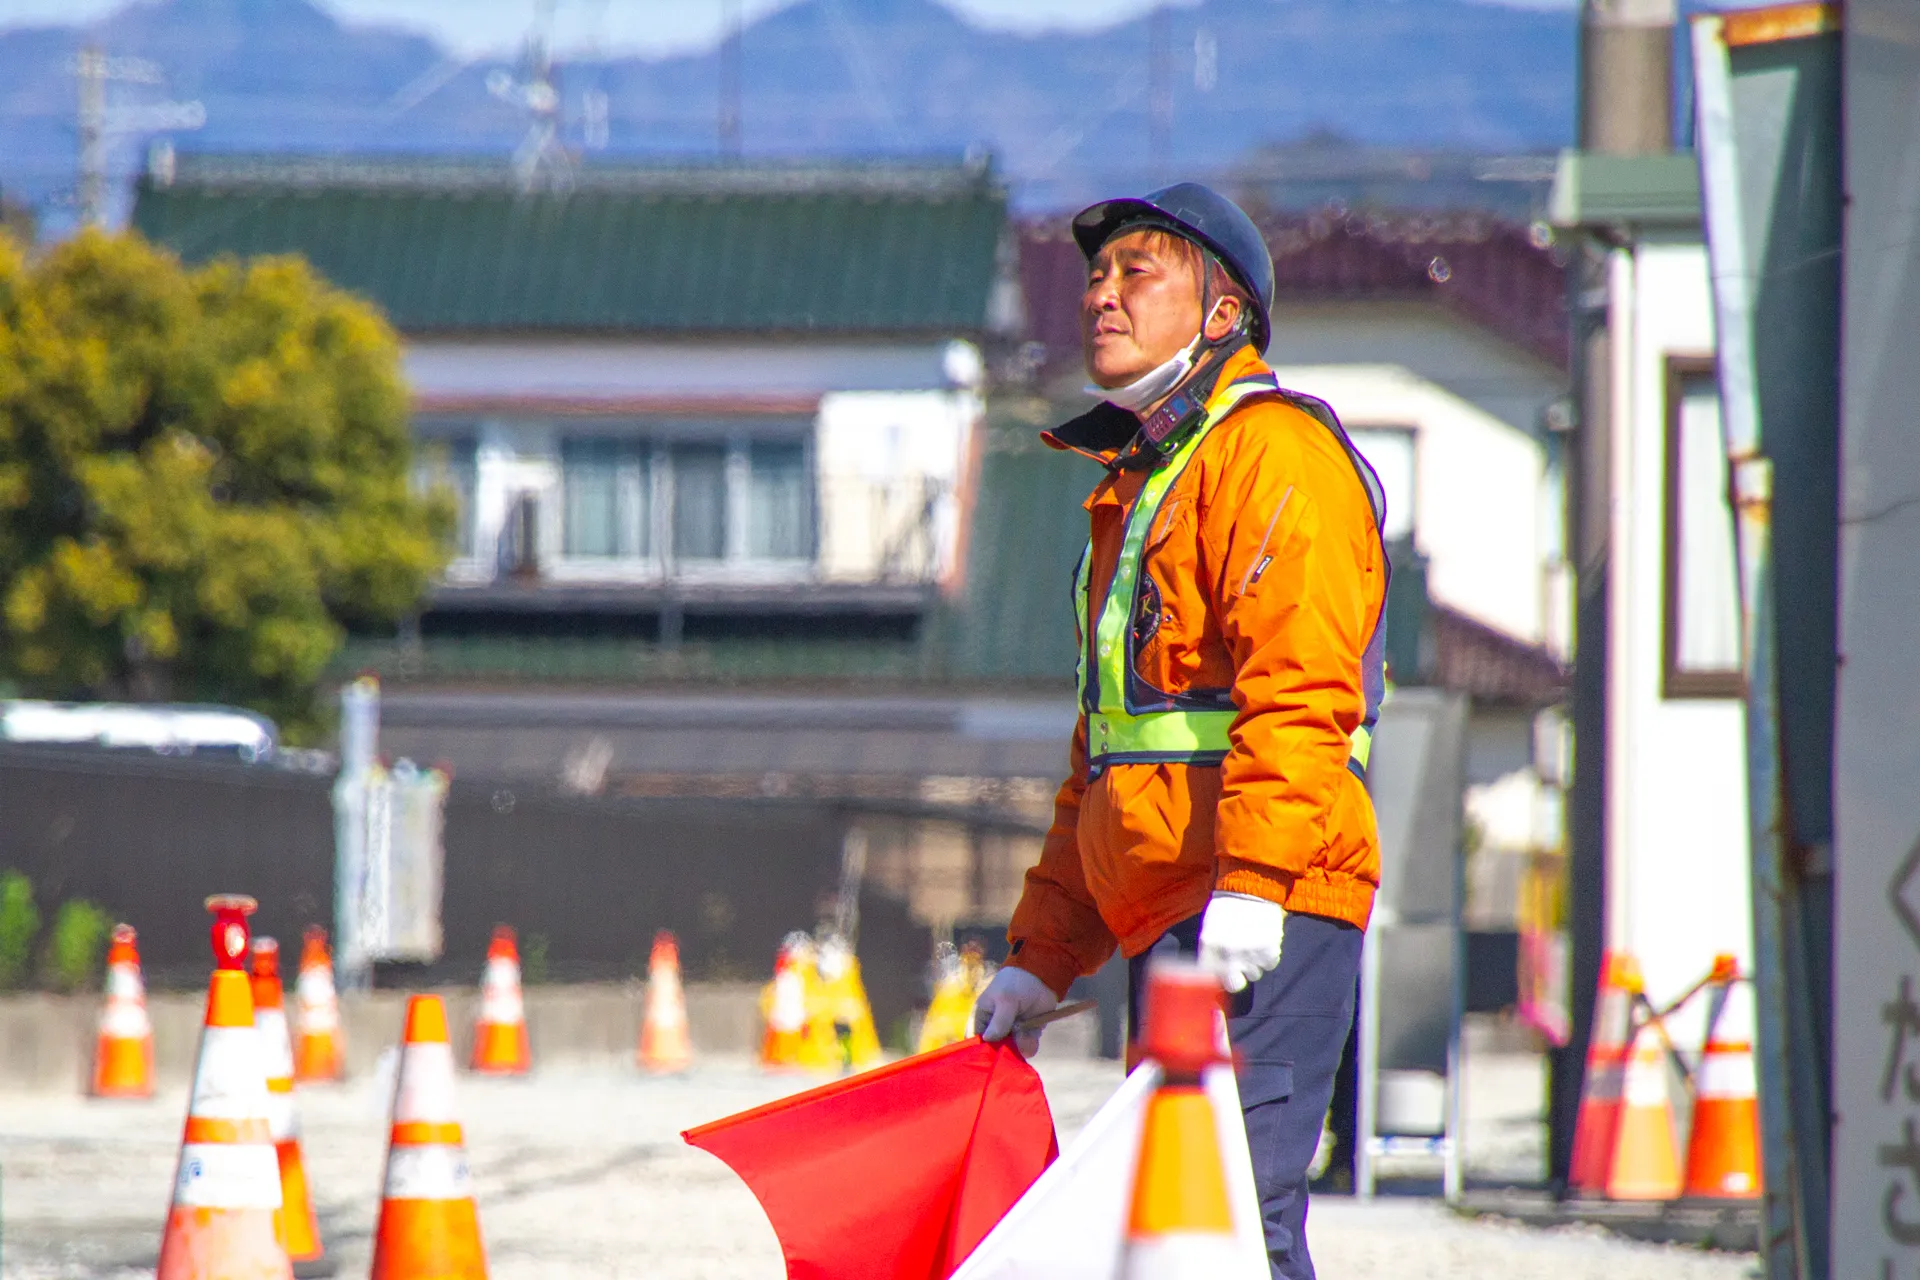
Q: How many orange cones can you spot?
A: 12